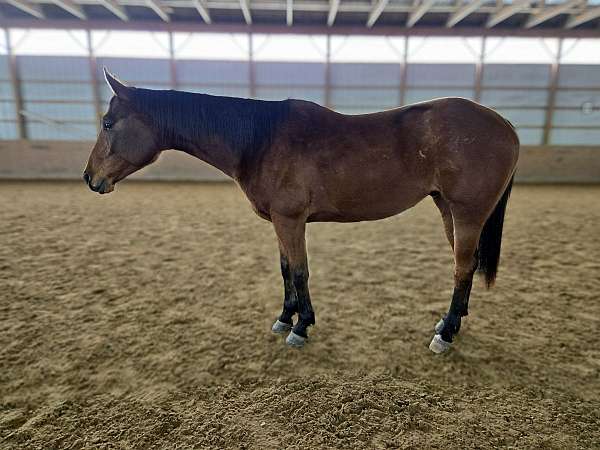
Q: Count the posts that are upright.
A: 8